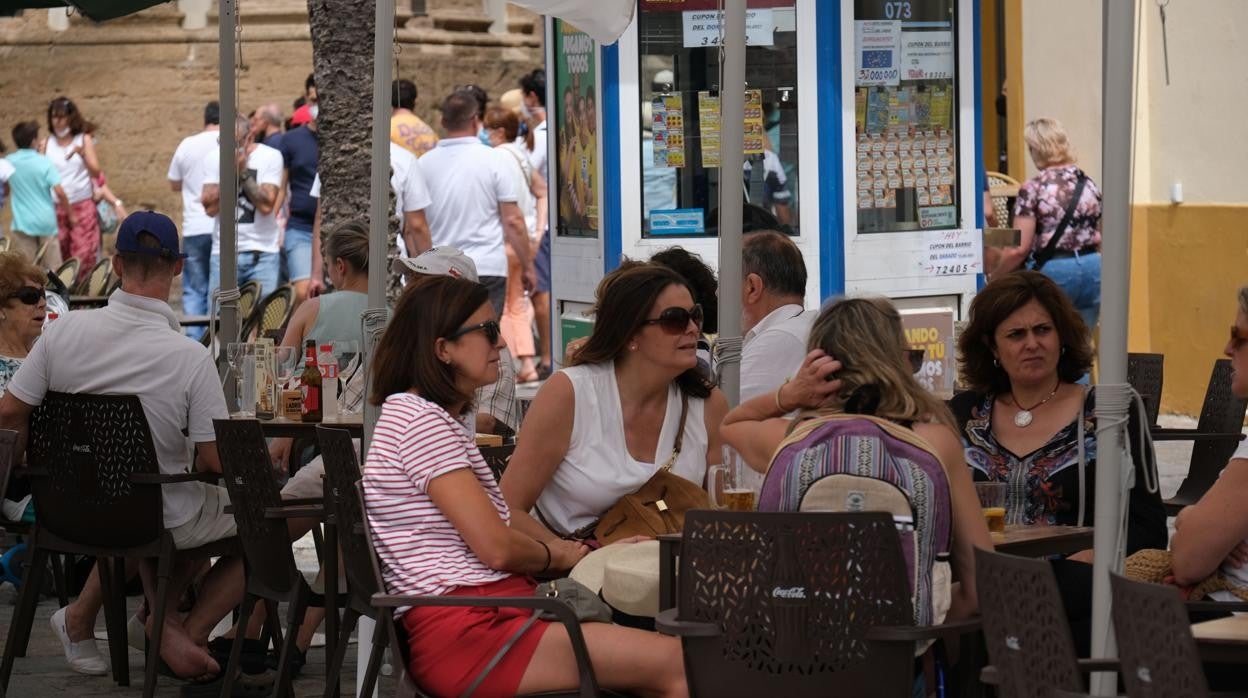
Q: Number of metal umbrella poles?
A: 4